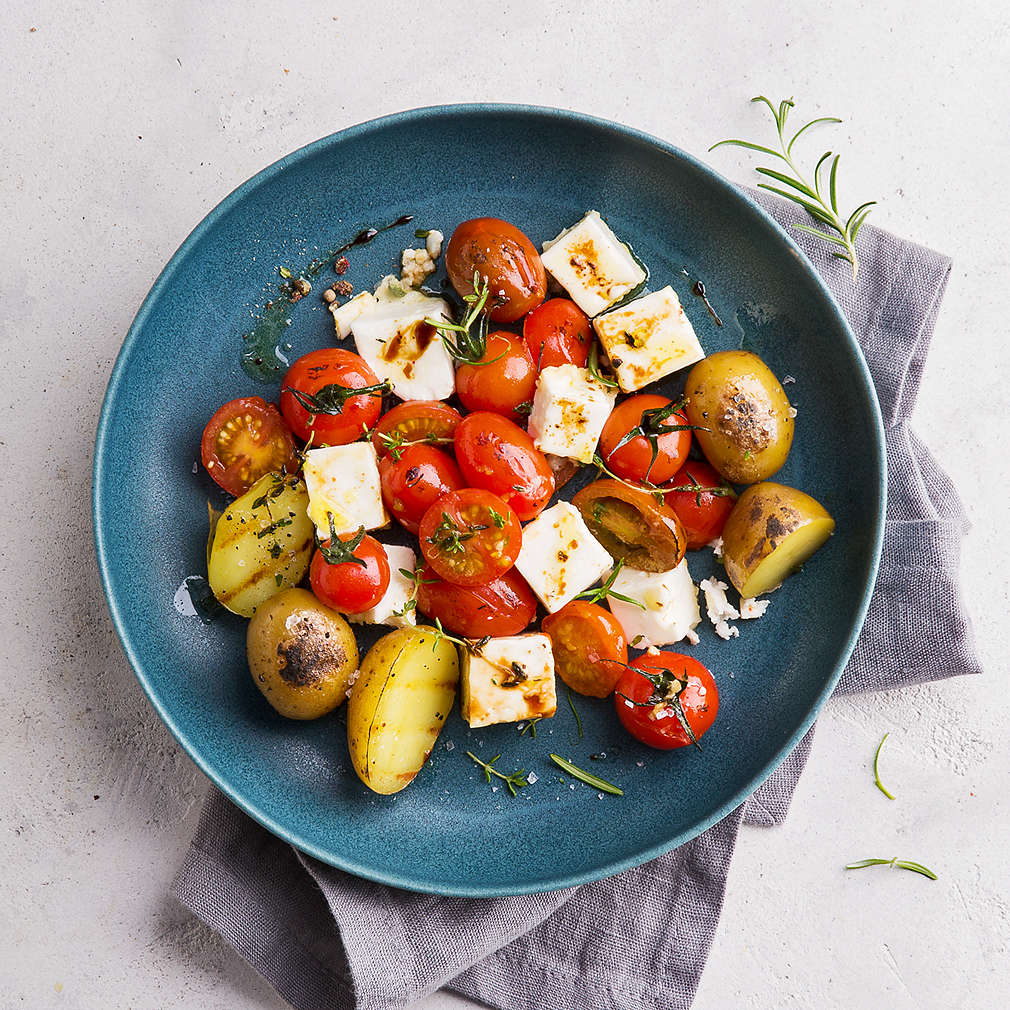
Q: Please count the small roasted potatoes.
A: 5